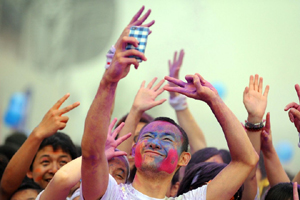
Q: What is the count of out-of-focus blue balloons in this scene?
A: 3